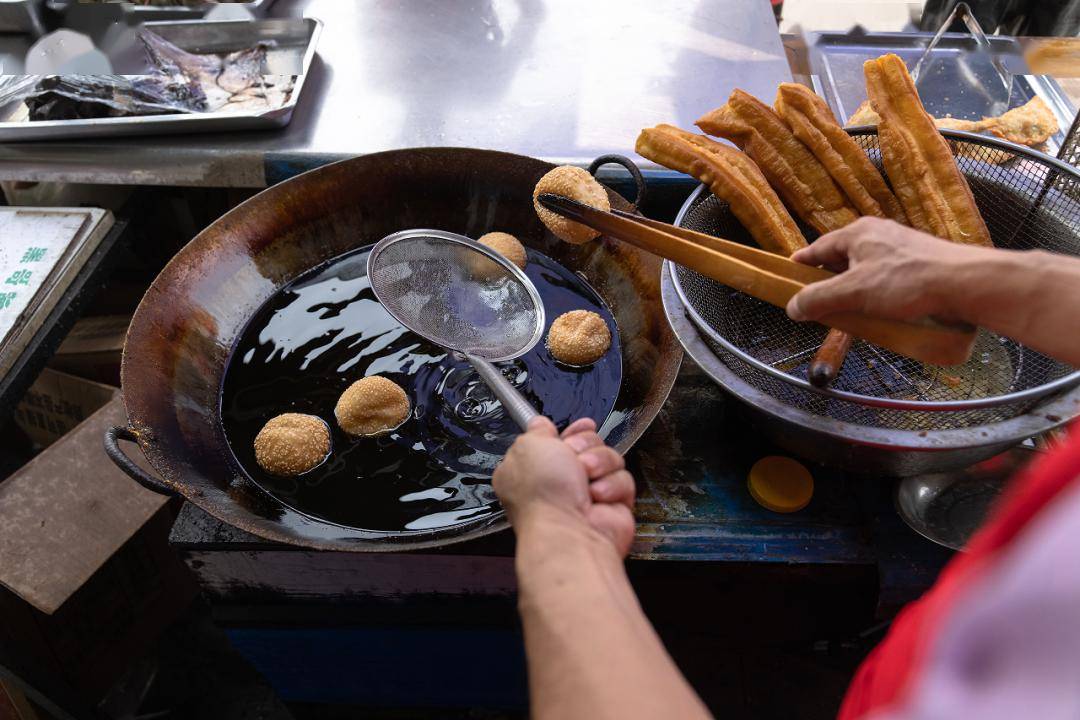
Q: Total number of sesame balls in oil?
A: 4